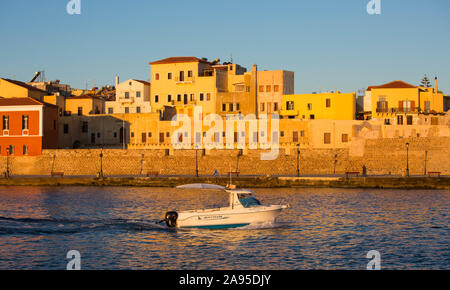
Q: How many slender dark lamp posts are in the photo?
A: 5